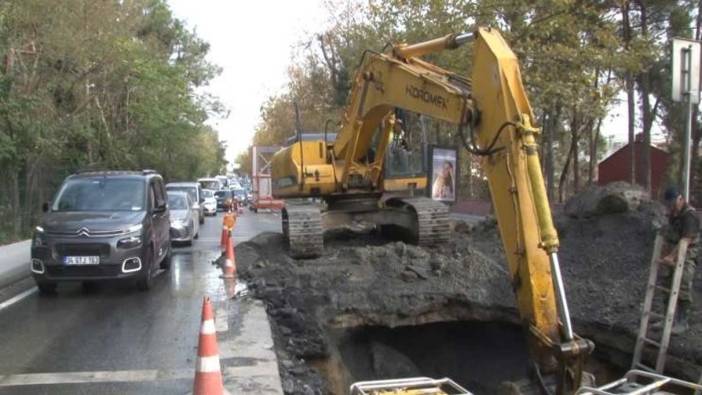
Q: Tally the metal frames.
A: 2